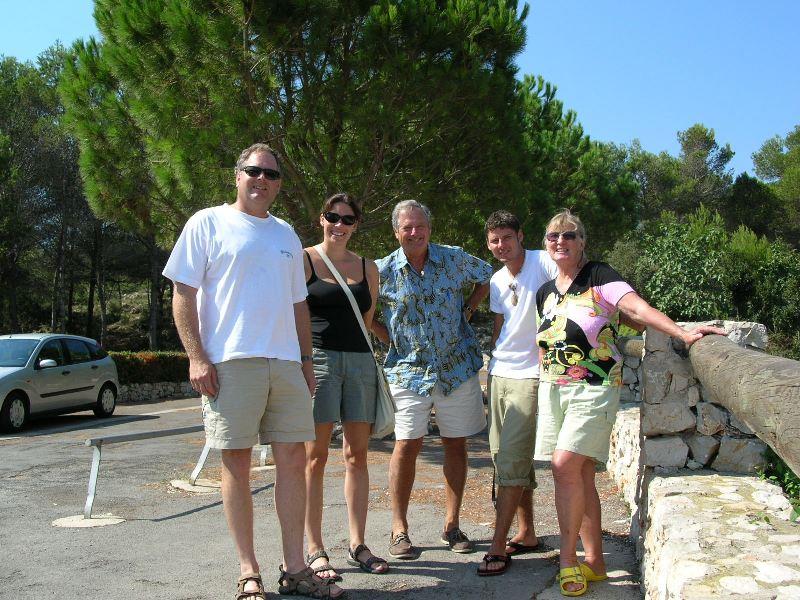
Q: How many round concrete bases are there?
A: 3